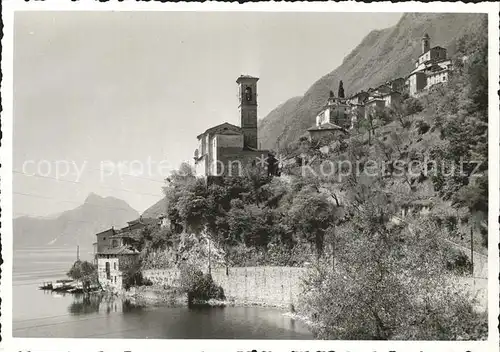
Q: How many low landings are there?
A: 1